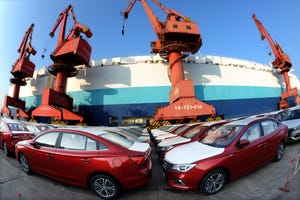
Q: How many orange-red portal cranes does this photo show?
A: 4